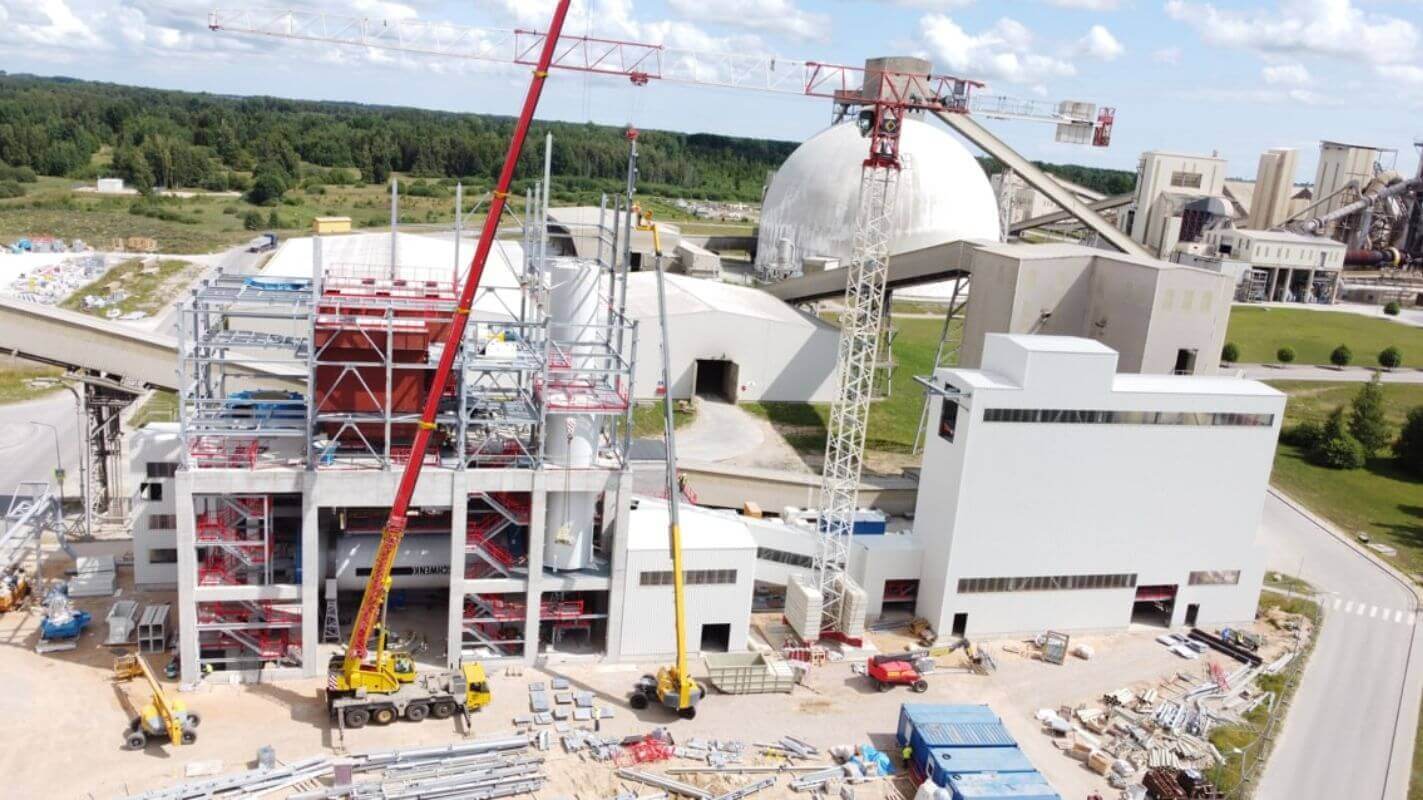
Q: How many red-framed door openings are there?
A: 2